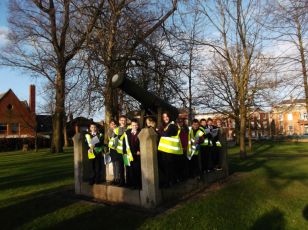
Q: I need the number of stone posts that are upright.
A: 3